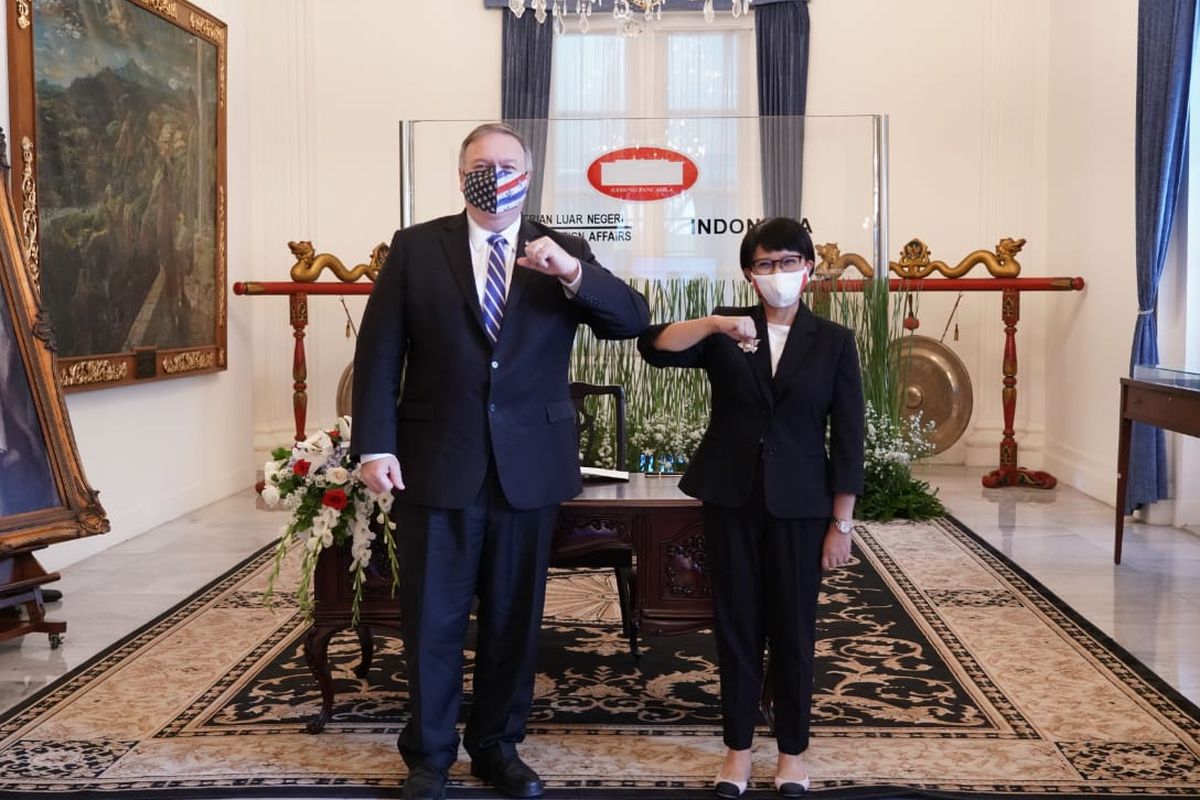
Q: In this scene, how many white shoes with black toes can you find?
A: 2